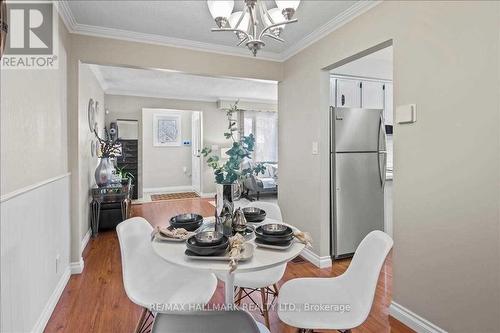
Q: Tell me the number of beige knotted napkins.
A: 3